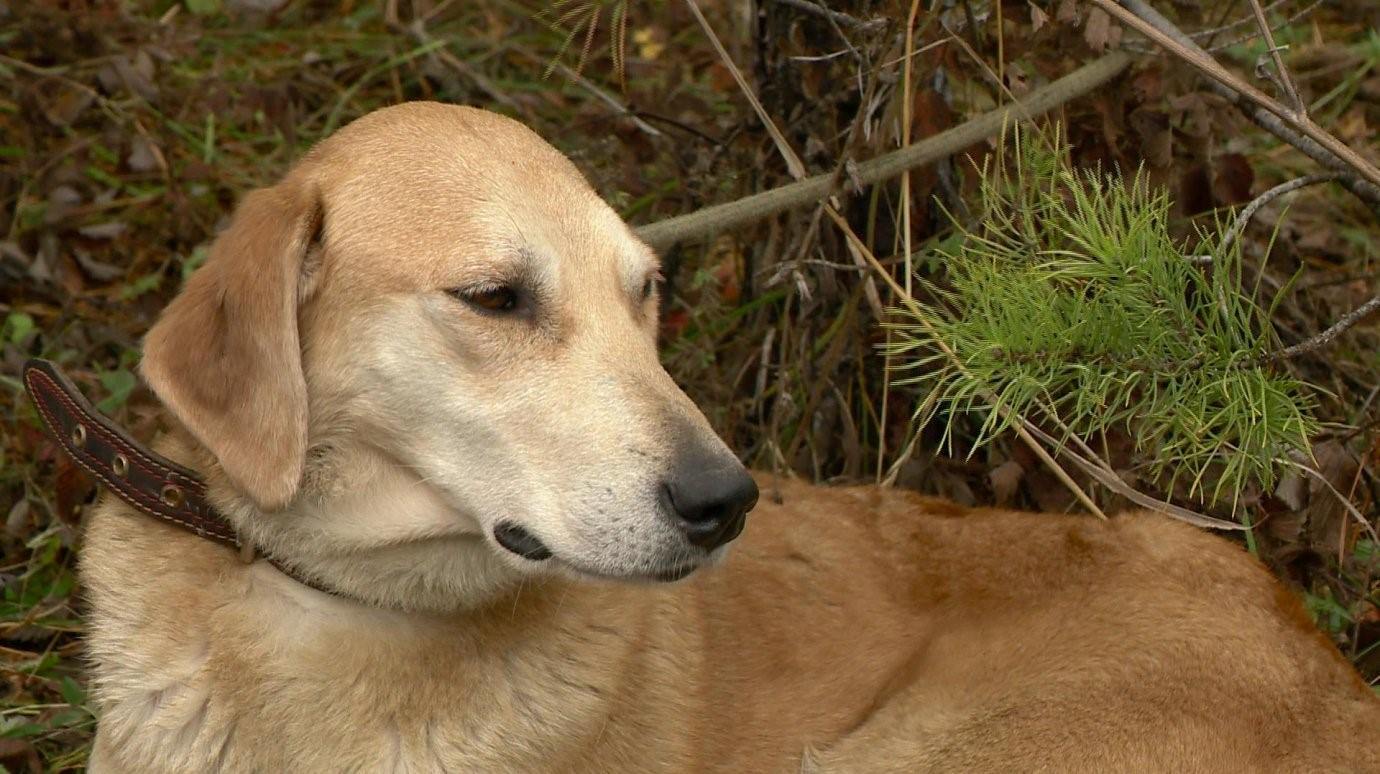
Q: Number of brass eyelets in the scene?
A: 3